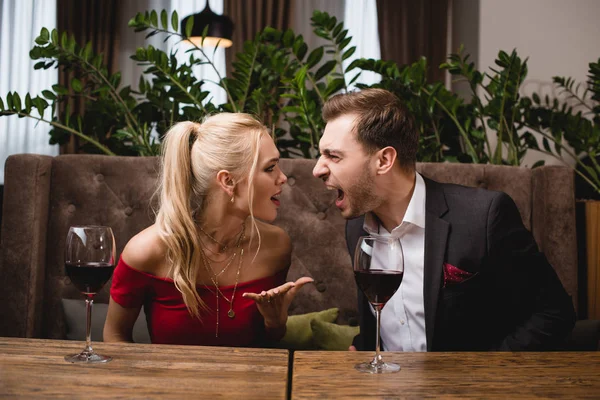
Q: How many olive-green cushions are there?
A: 2